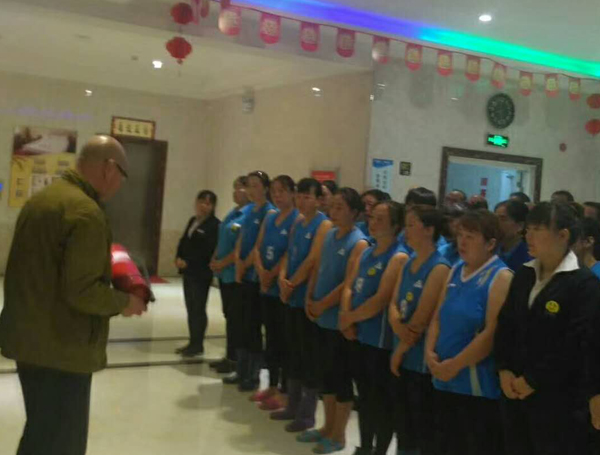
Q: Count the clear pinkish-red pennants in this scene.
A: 12